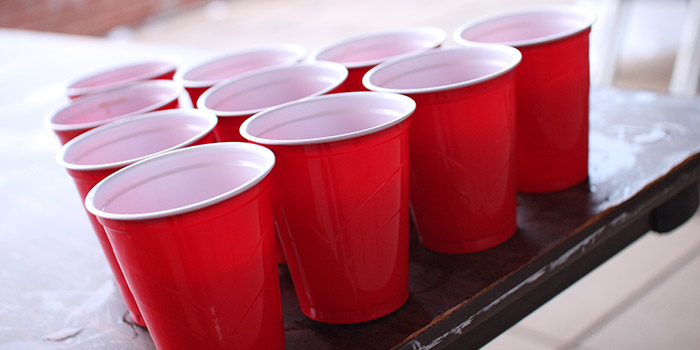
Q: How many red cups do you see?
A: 10